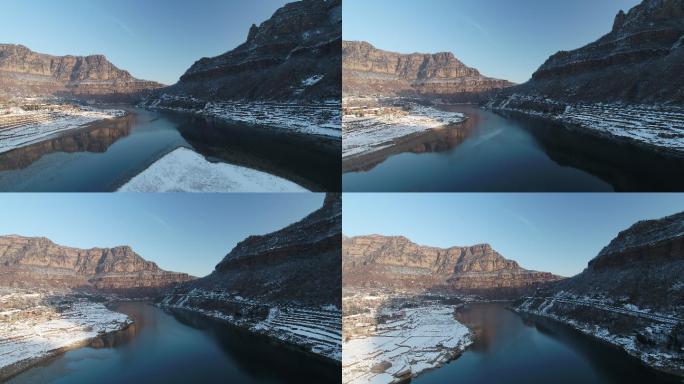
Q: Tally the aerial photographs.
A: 4